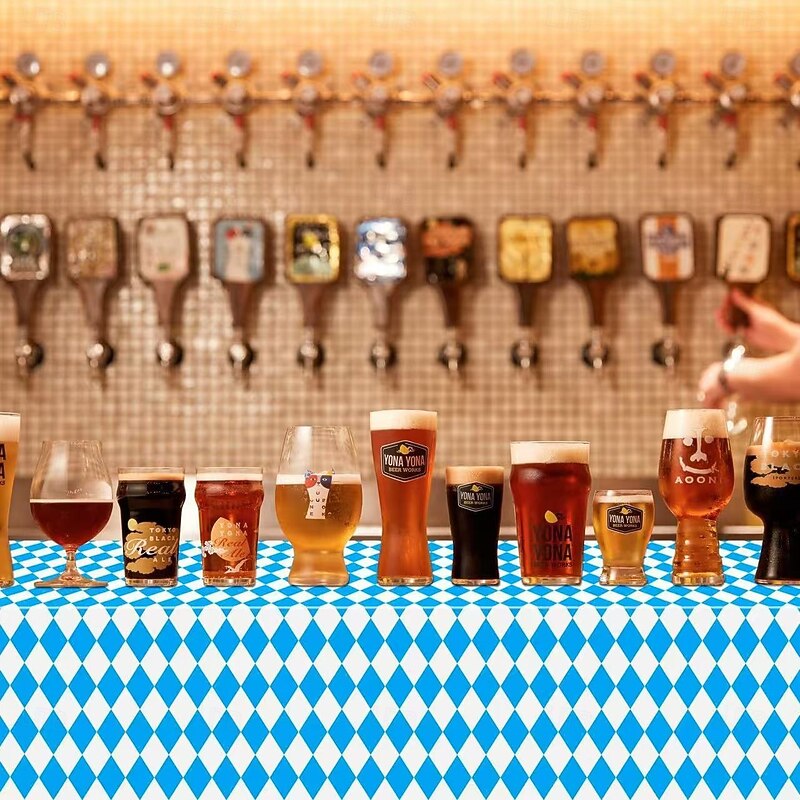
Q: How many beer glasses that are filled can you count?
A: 11